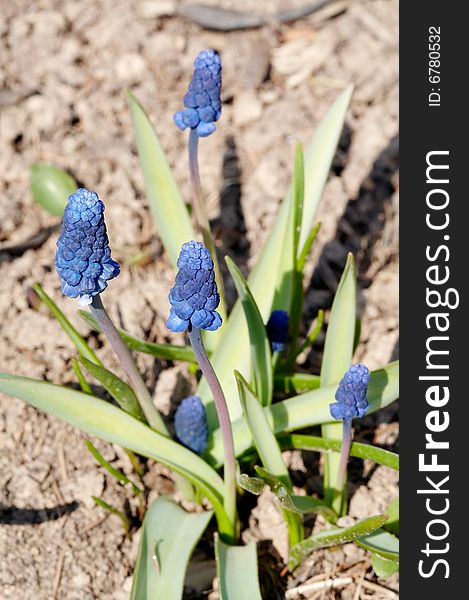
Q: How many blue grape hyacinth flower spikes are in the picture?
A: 6